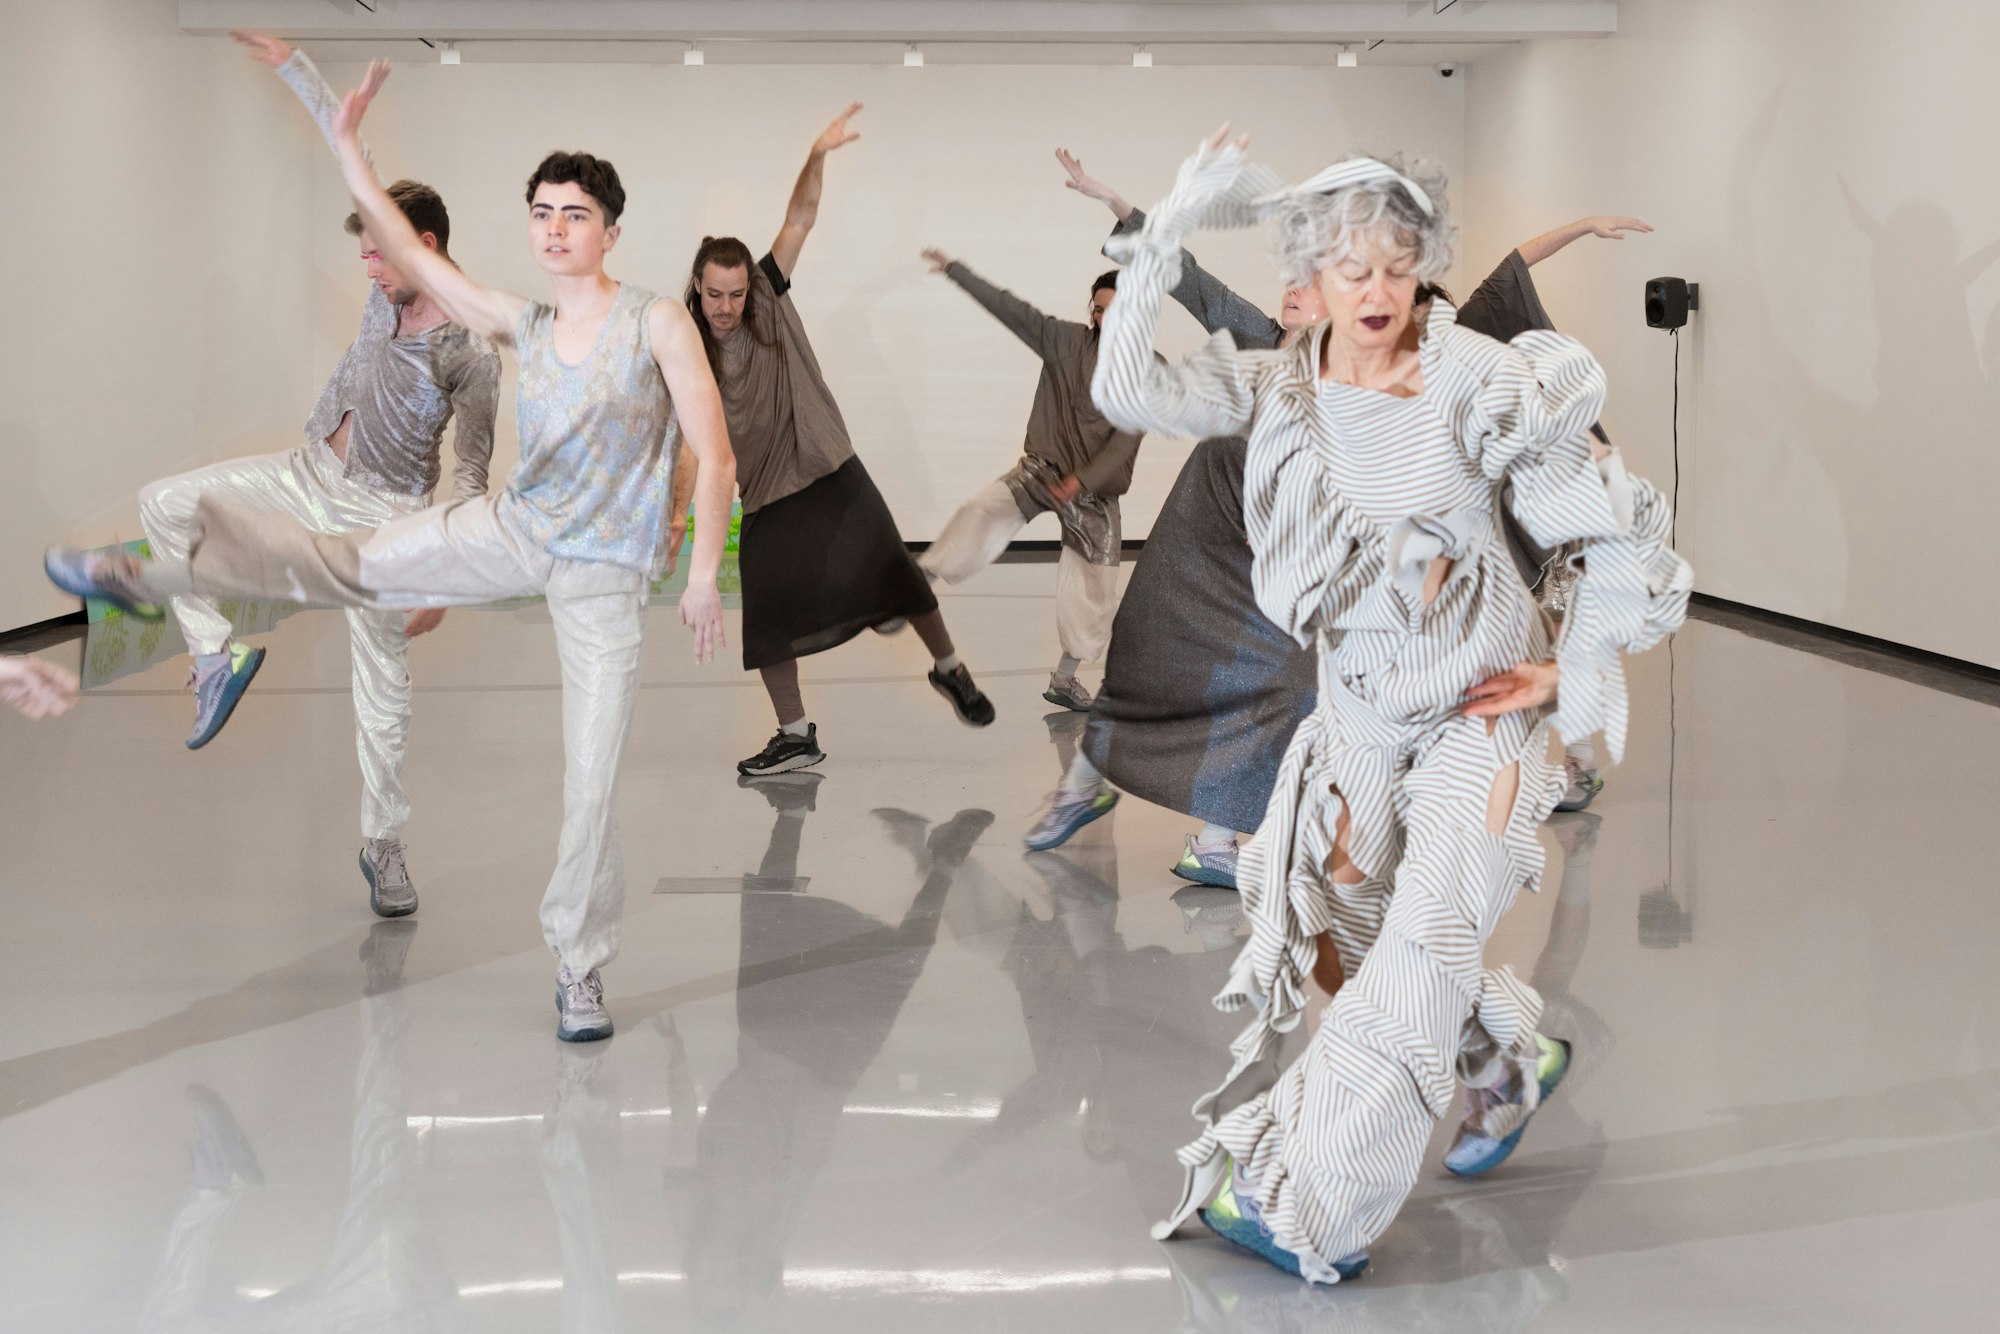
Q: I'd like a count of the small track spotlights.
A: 5